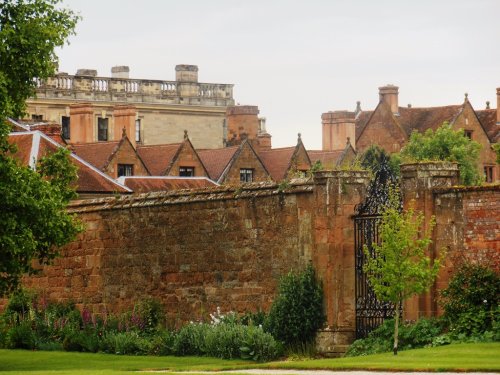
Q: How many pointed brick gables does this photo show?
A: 7